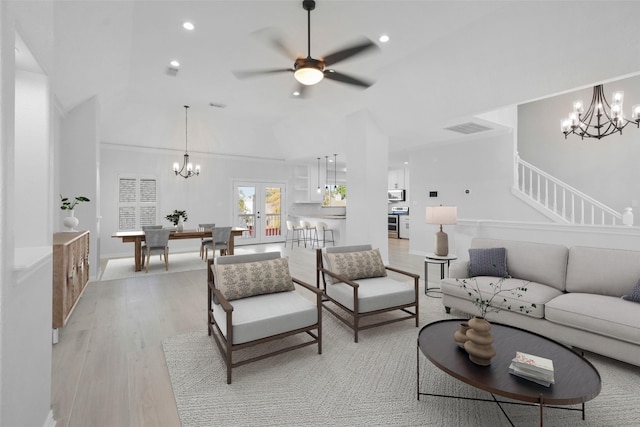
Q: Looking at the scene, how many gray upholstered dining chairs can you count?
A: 4